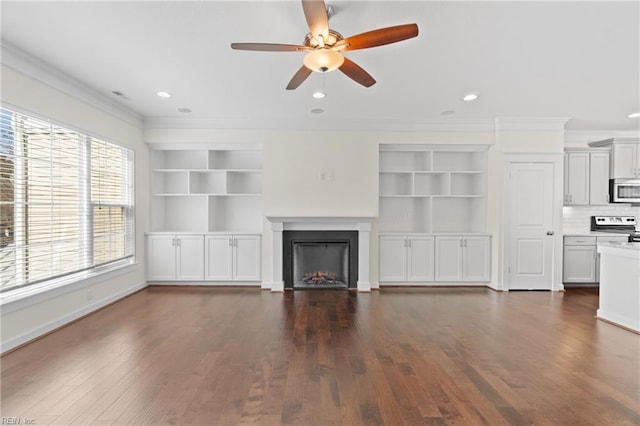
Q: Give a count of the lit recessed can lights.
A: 4